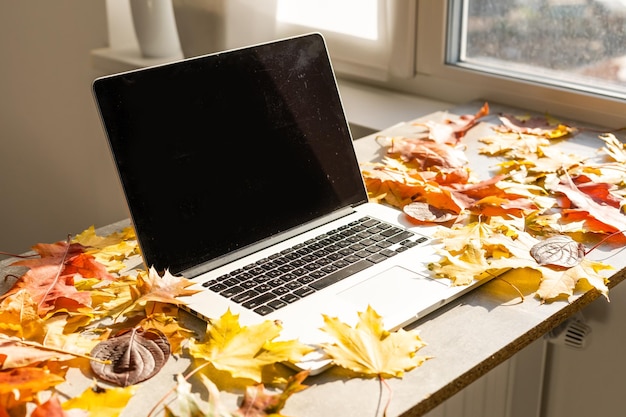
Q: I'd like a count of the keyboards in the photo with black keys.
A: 1